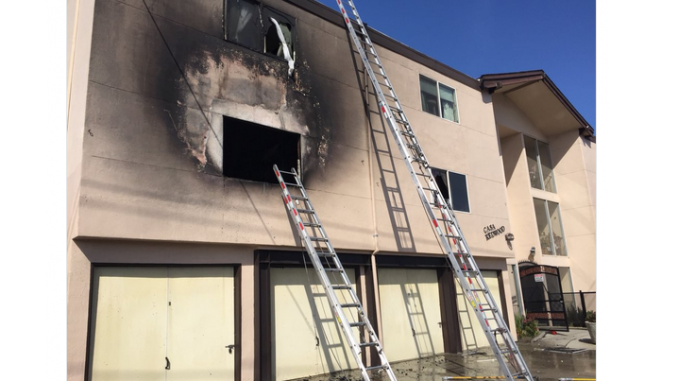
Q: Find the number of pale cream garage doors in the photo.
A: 4